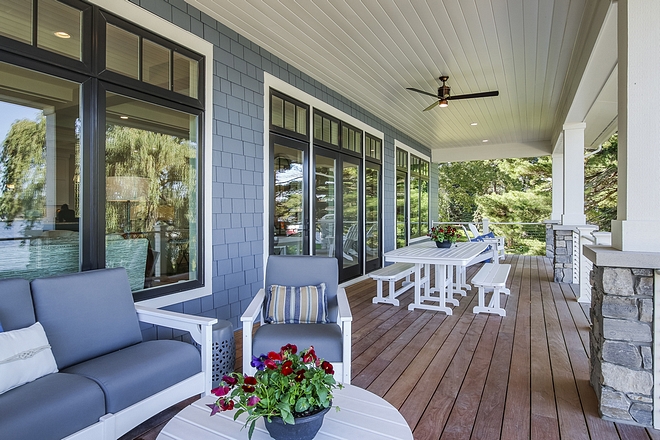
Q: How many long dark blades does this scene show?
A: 3